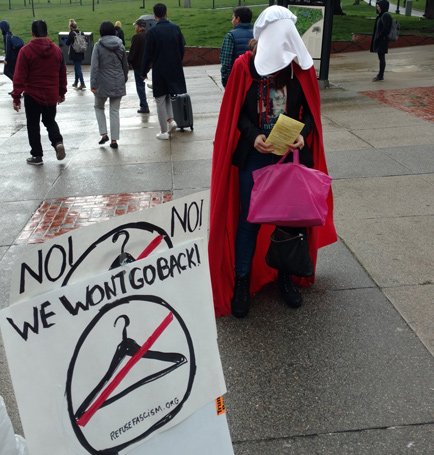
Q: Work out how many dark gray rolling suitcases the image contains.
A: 1